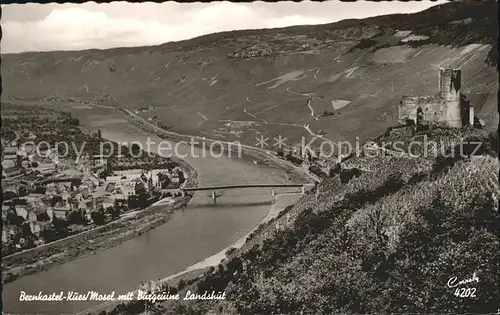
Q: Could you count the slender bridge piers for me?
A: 2